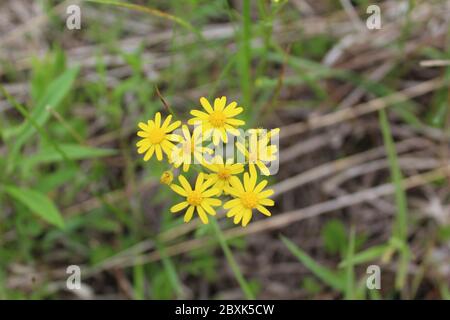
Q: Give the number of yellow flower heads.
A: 7